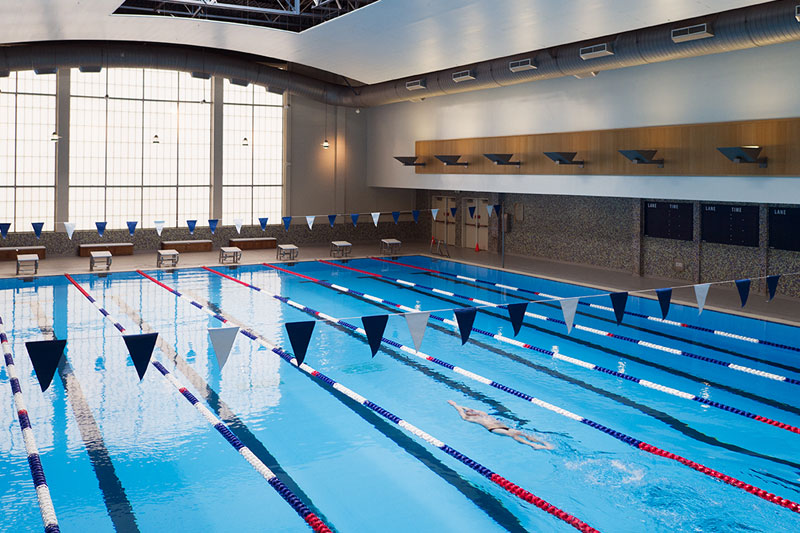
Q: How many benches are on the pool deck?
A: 4